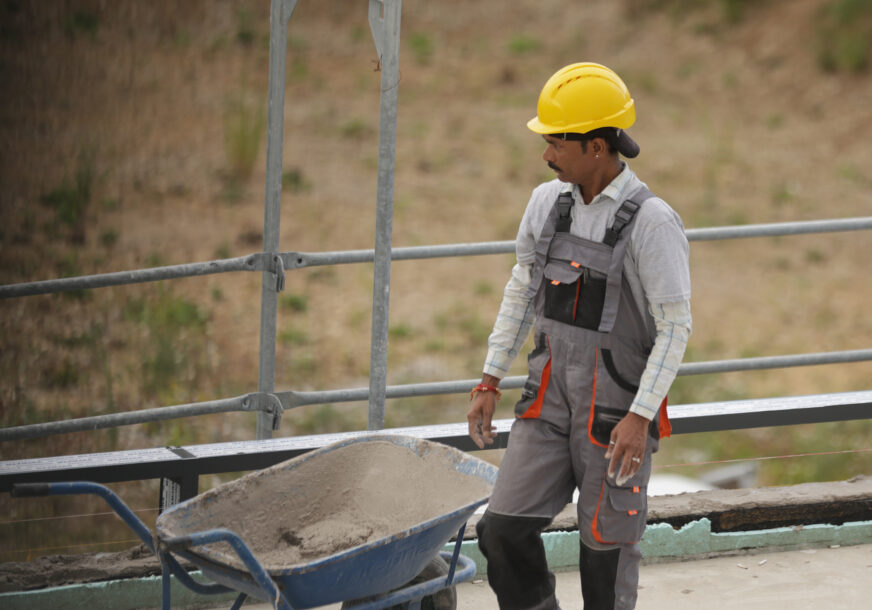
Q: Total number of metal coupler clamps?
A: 2